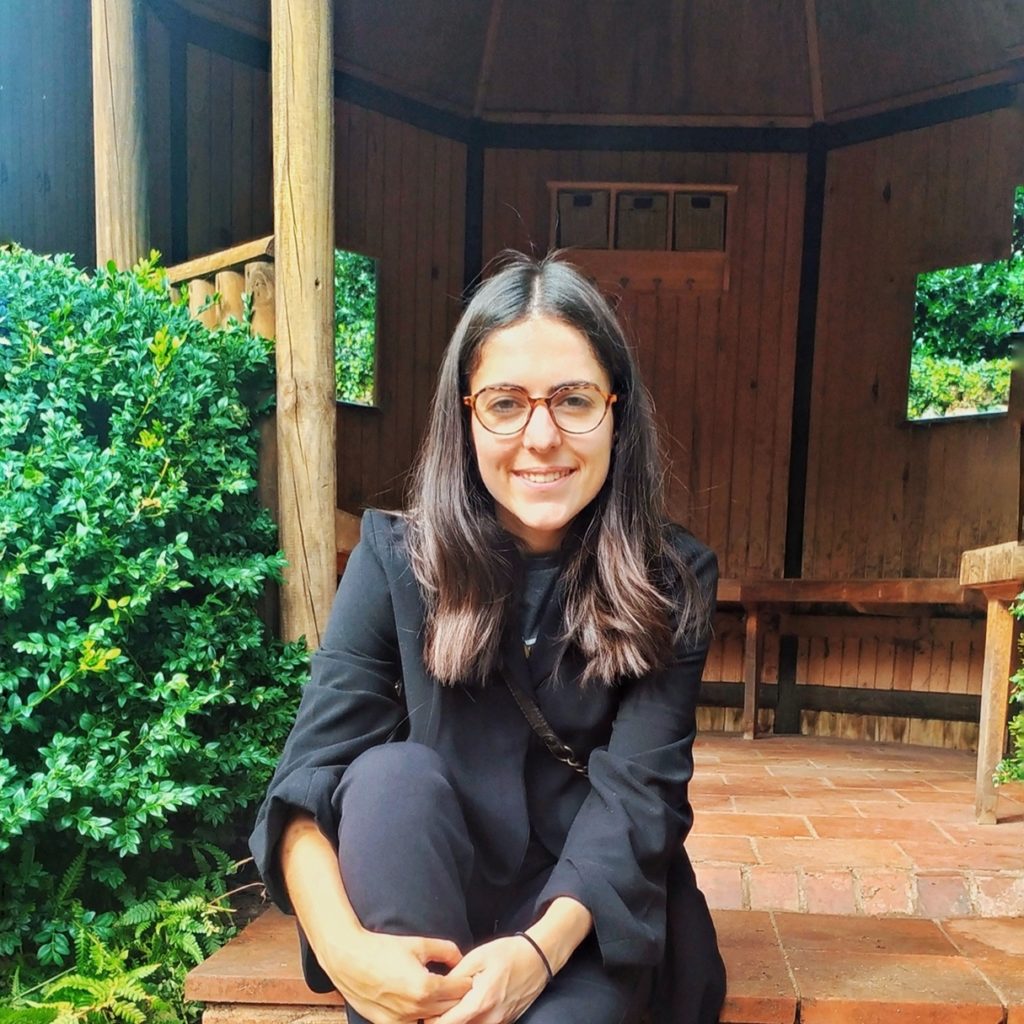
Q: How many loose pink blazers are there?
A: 0